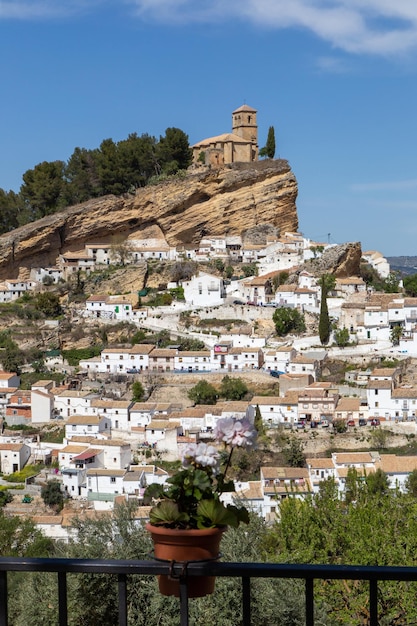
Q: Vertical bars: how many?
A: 7